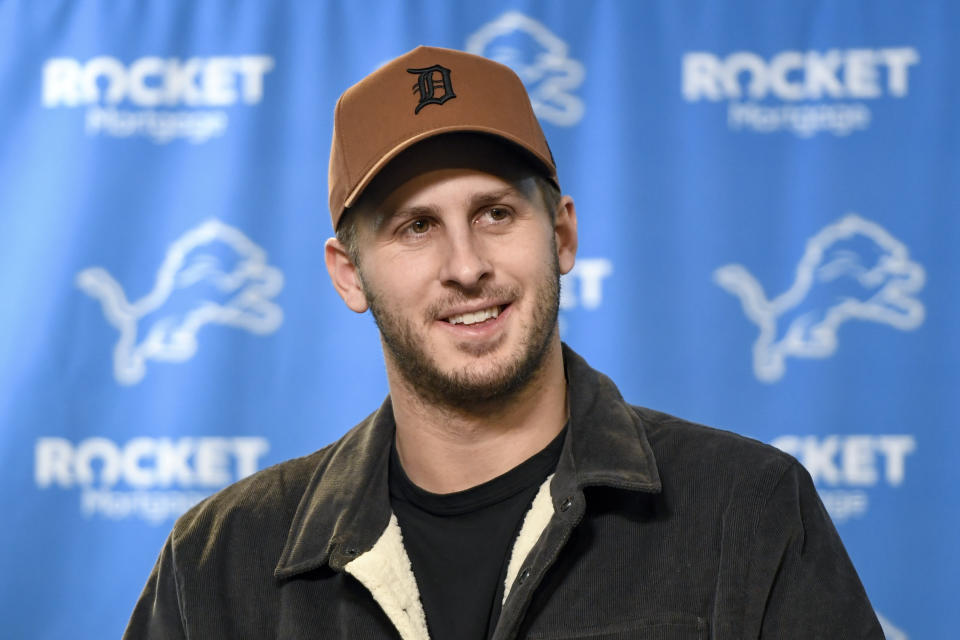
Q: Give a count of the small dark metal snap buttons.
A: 3